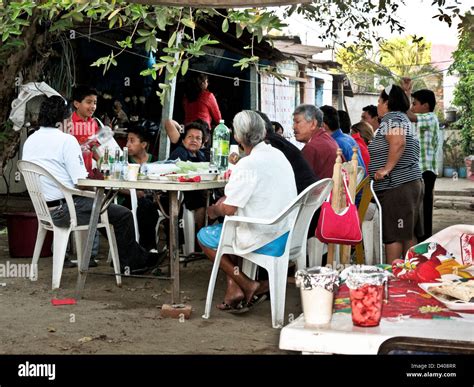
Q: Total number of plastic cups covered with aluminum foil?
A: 2